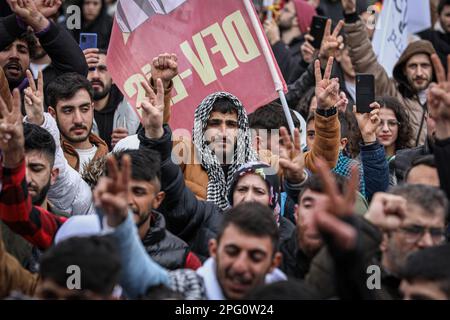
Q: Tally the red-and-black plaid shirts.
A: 1